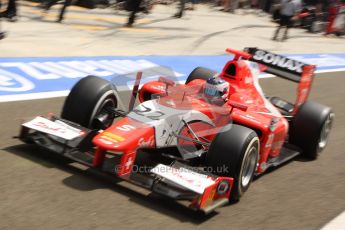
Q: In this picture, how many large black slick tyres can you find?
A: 4